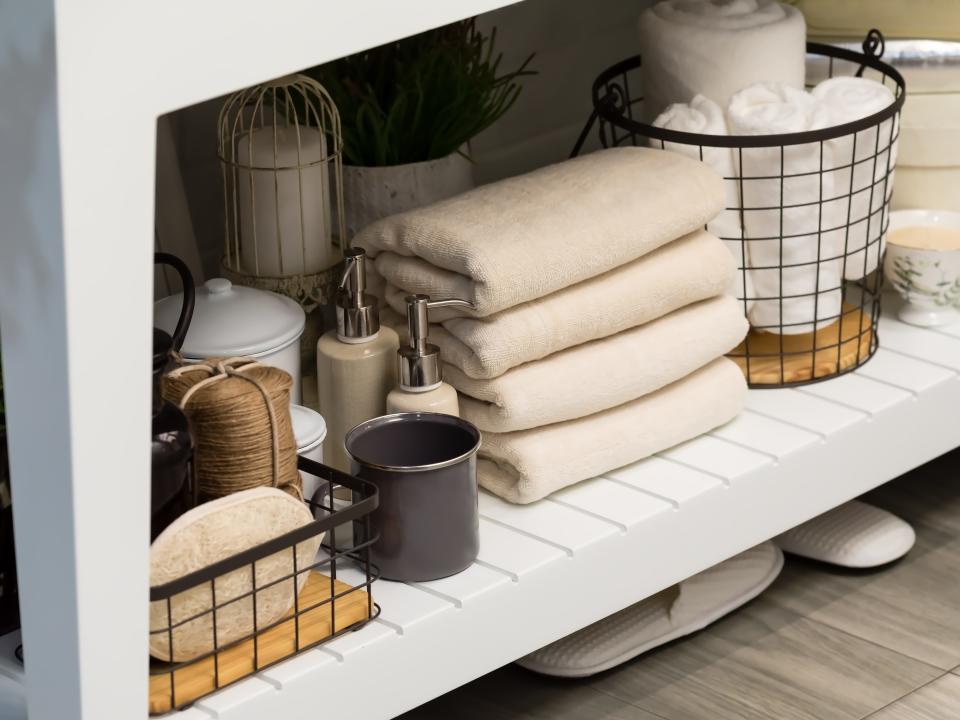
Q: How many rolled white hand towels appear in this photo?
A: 3